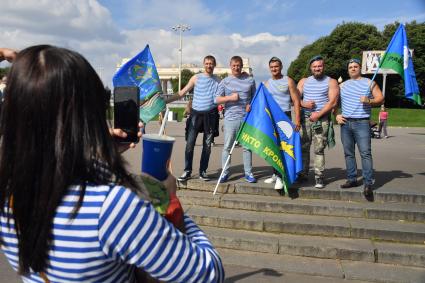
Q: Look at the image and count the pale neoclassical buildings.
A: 1